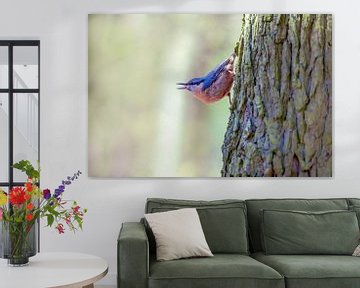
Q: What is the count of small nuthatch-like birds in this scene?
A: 1